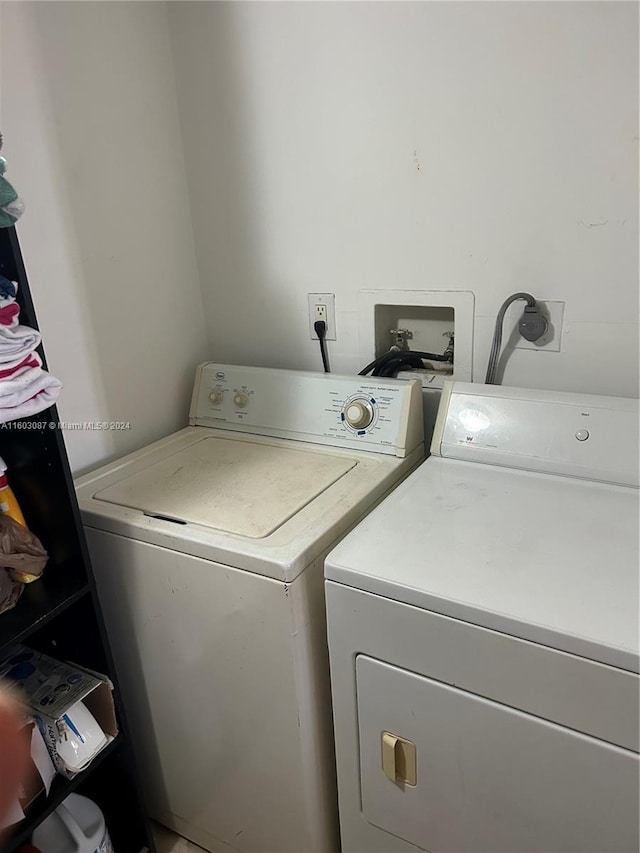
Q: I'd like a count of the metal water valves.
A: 2